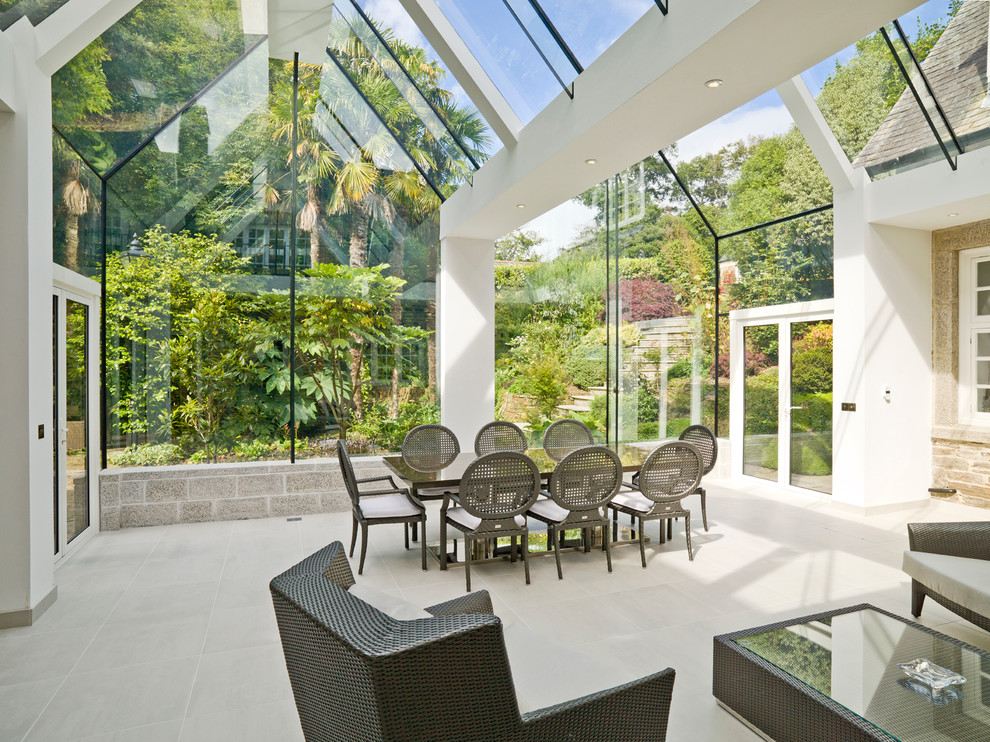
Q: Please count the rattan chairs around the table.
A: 8